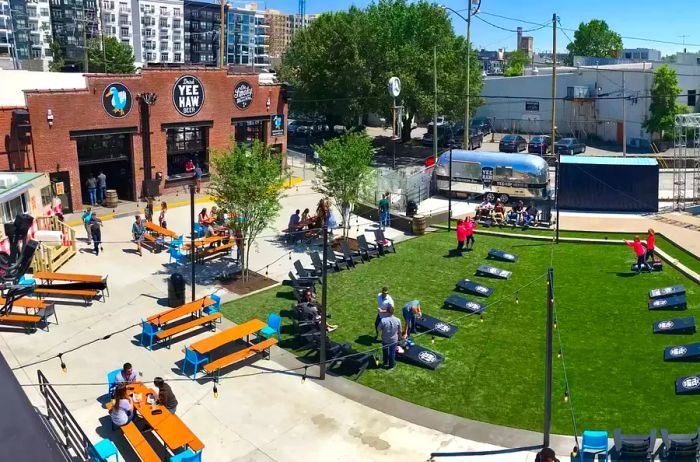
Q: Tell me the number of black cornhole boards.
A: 12